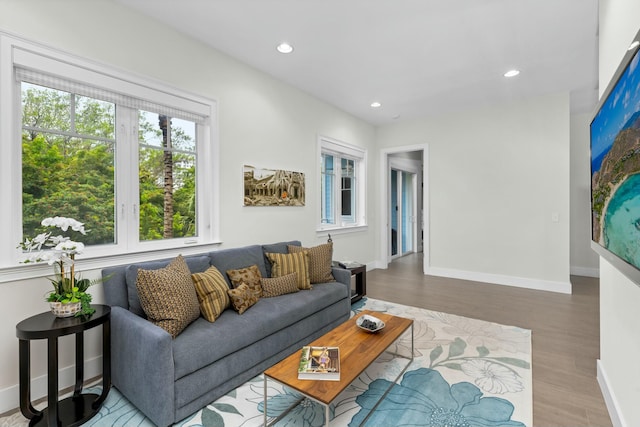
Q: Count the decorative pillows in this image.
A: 7